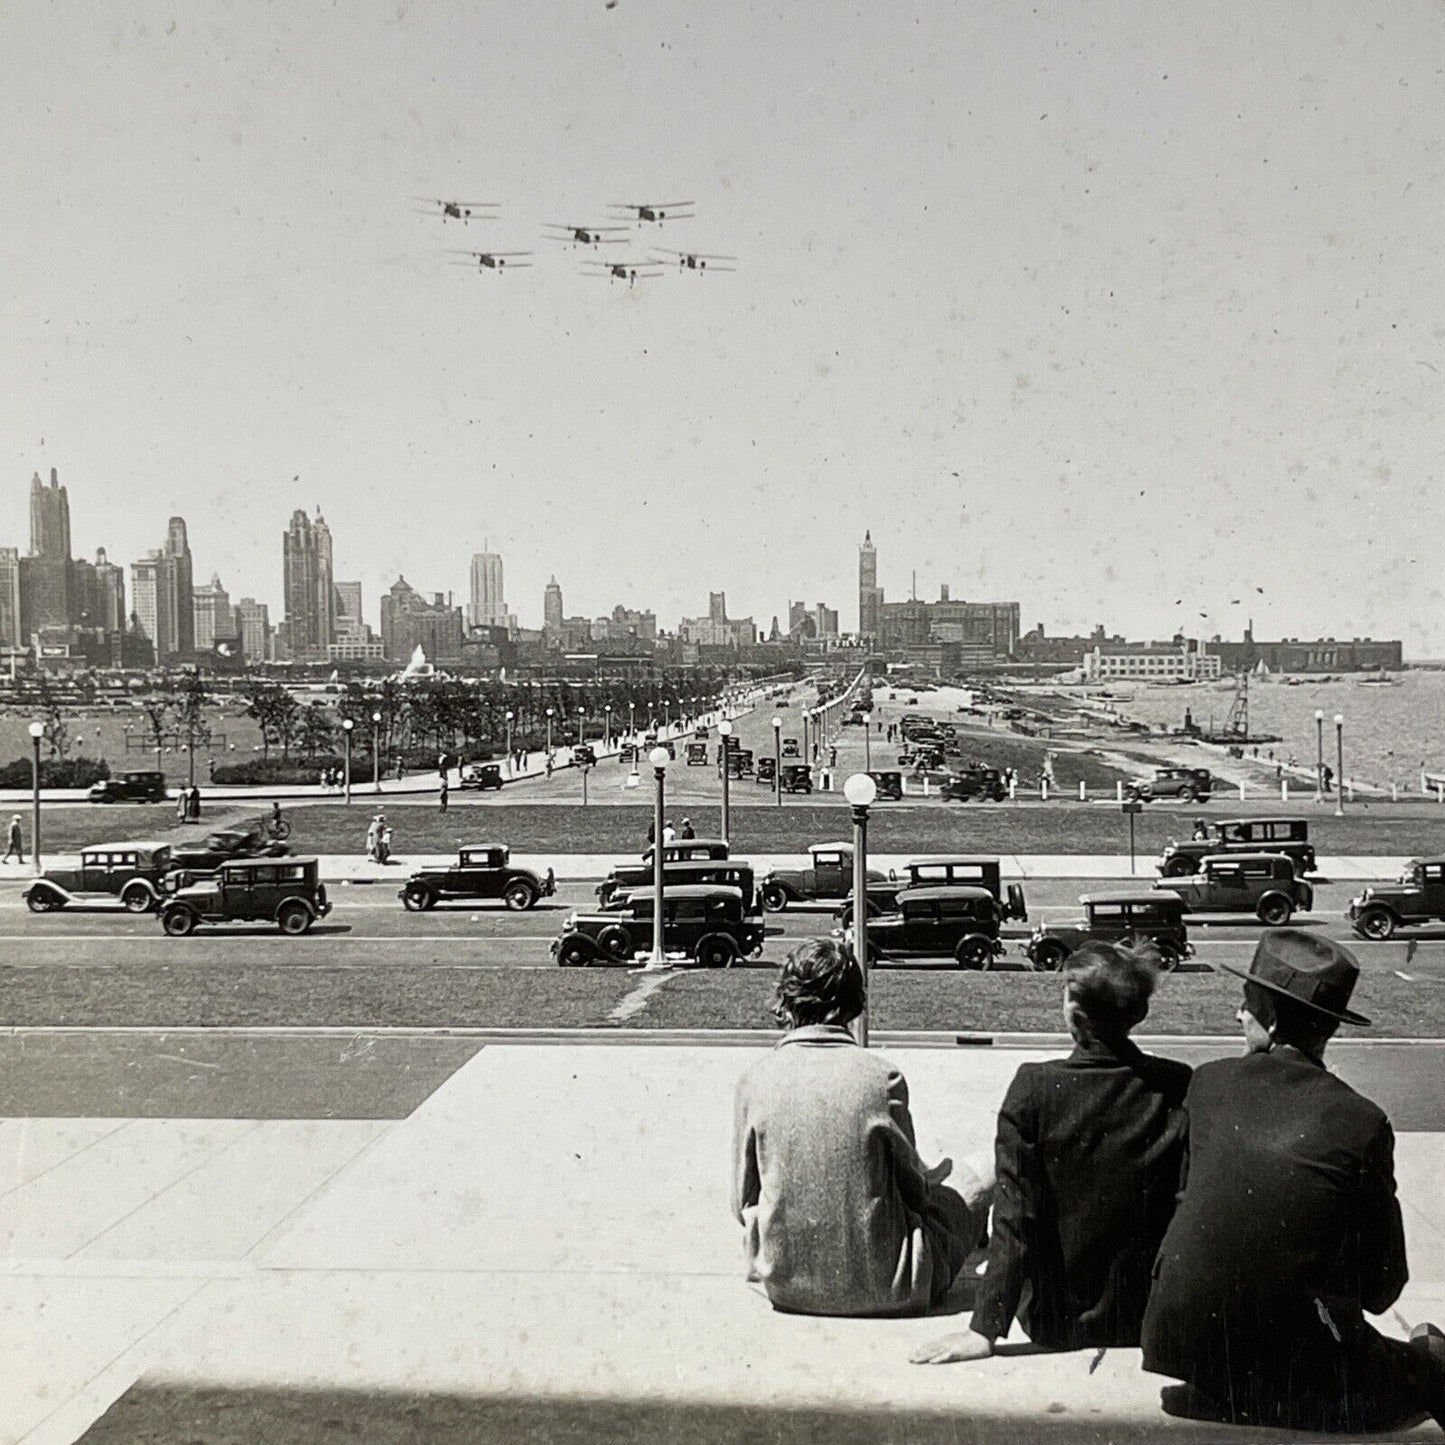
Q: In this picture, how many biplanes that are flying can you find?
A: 6